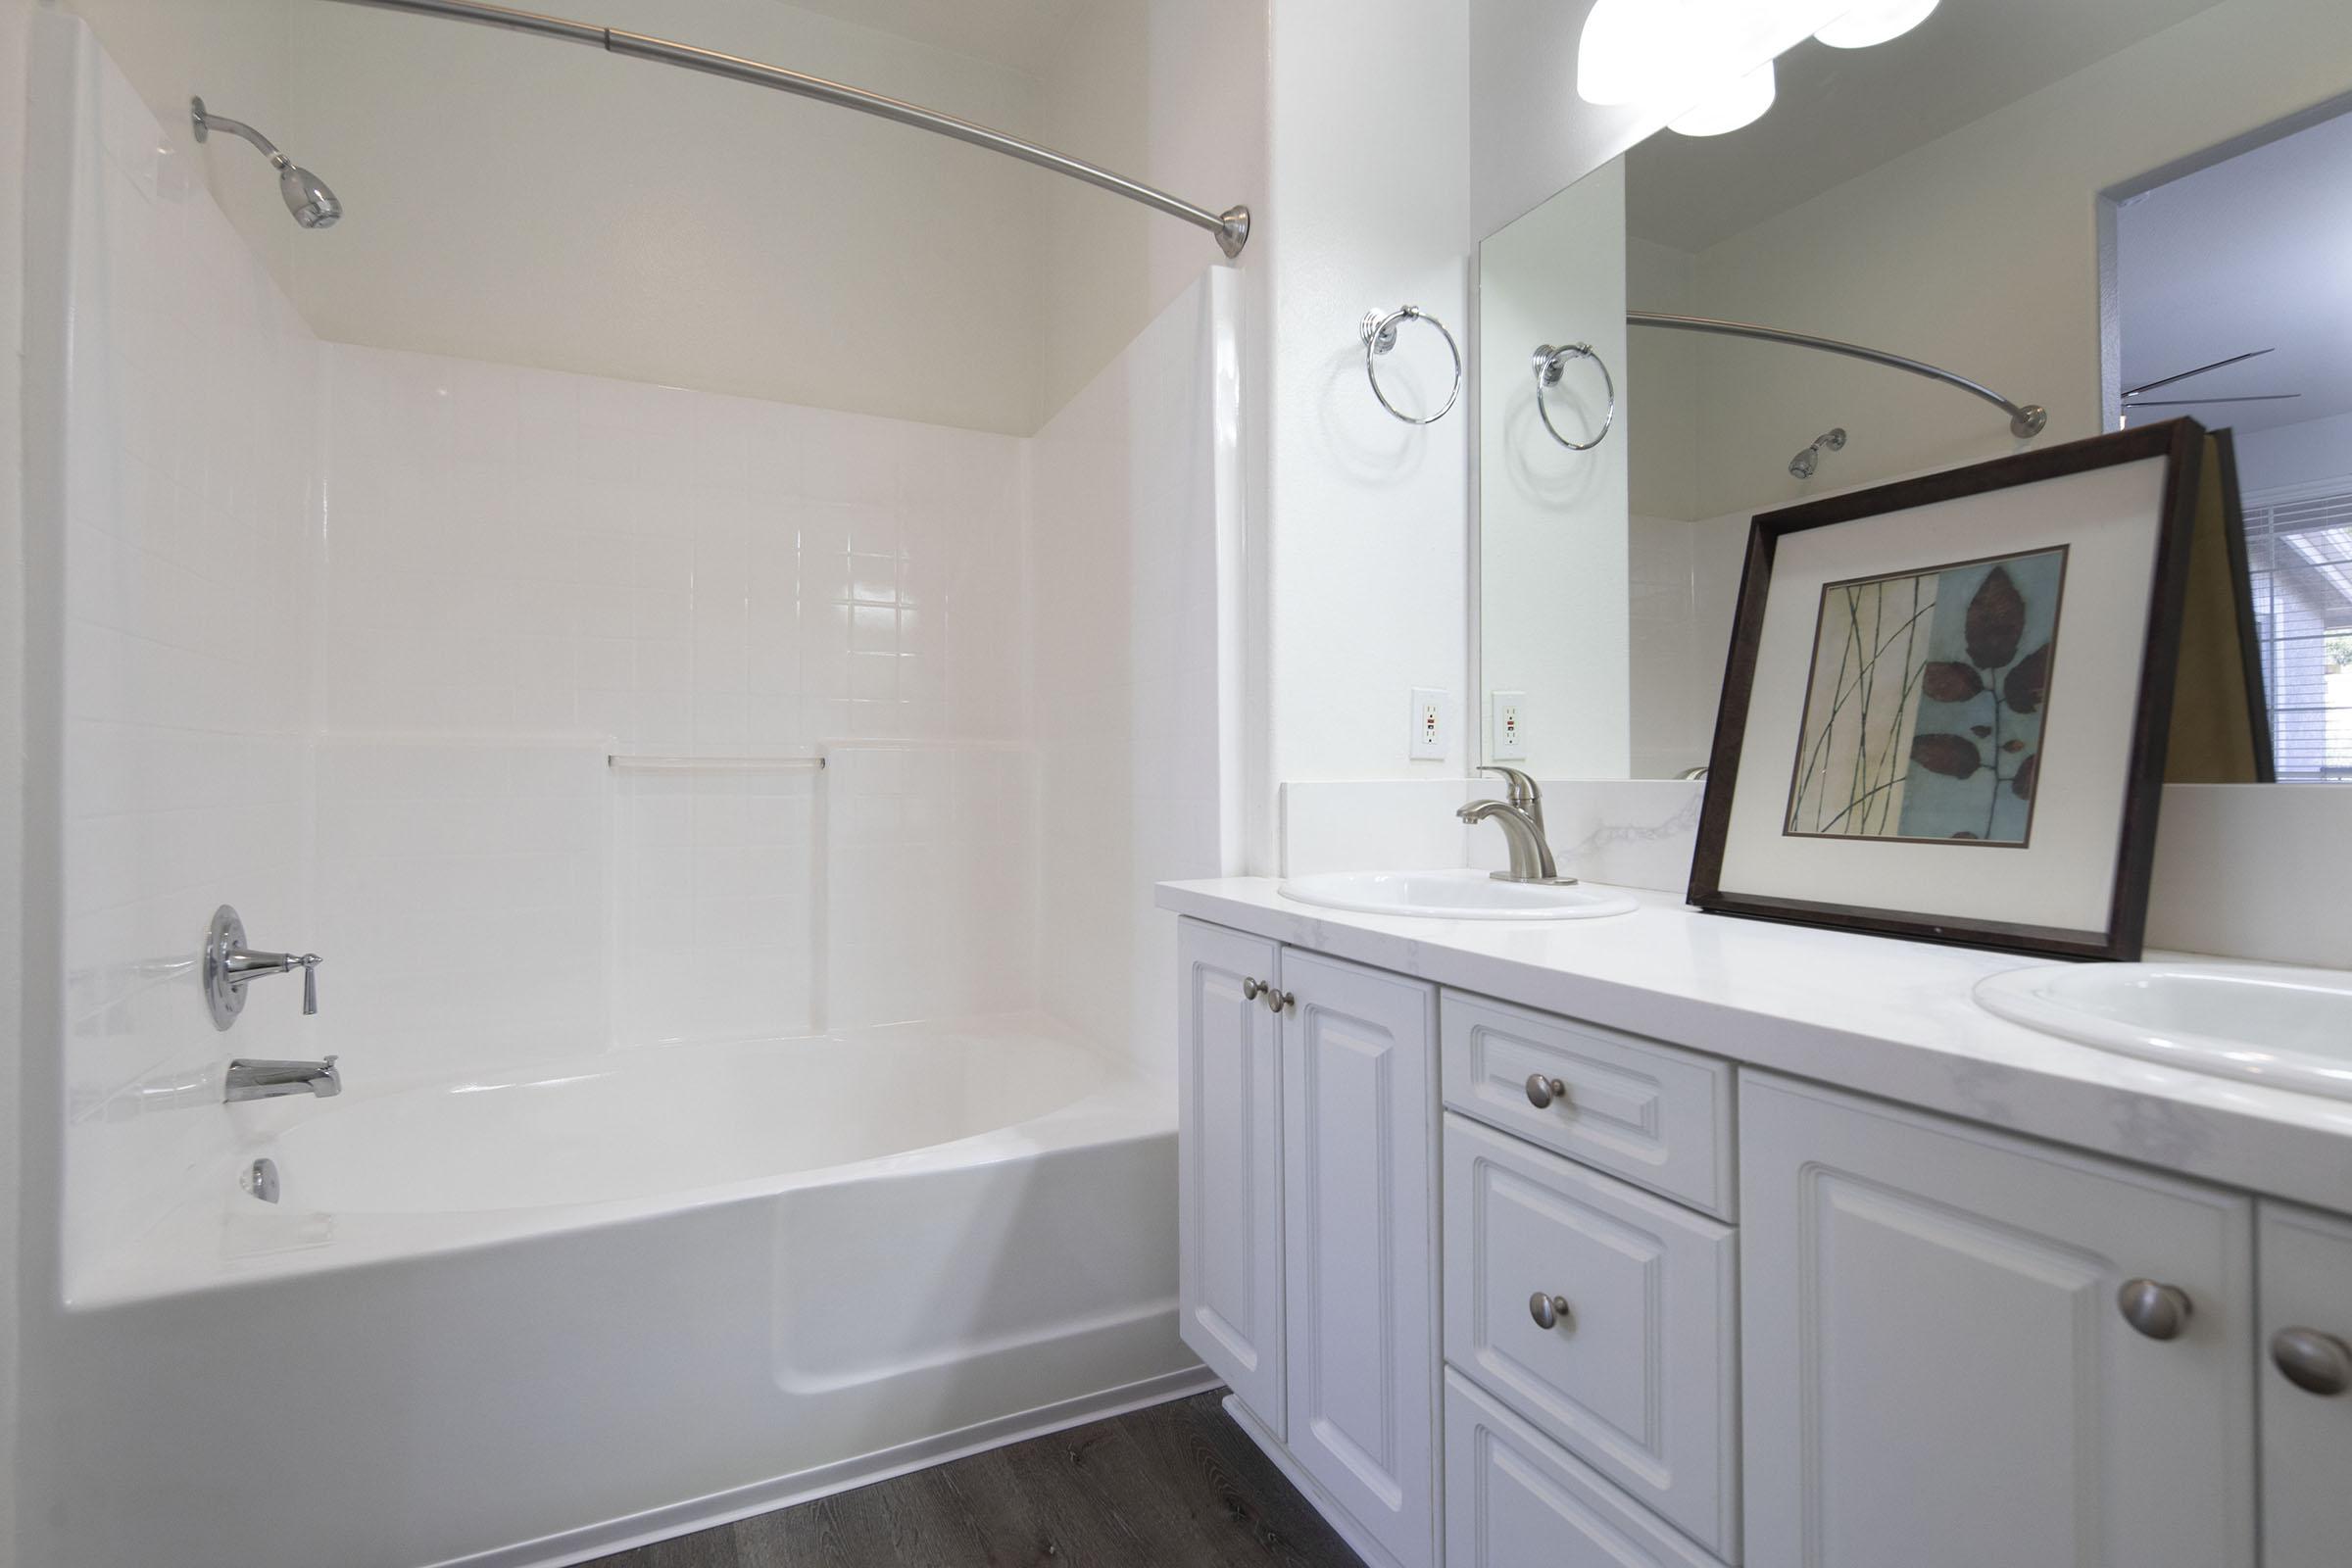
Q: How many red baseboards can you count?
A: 0